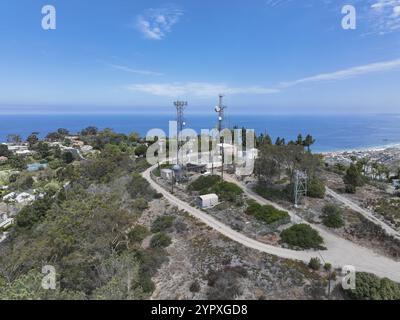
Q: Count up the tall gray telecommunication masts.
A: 2